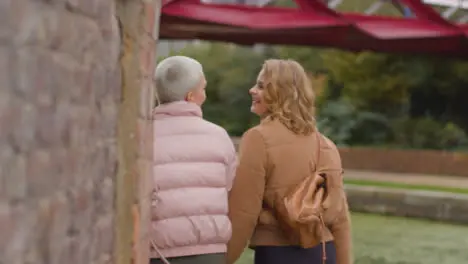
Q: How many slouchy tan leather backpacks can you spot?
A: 1